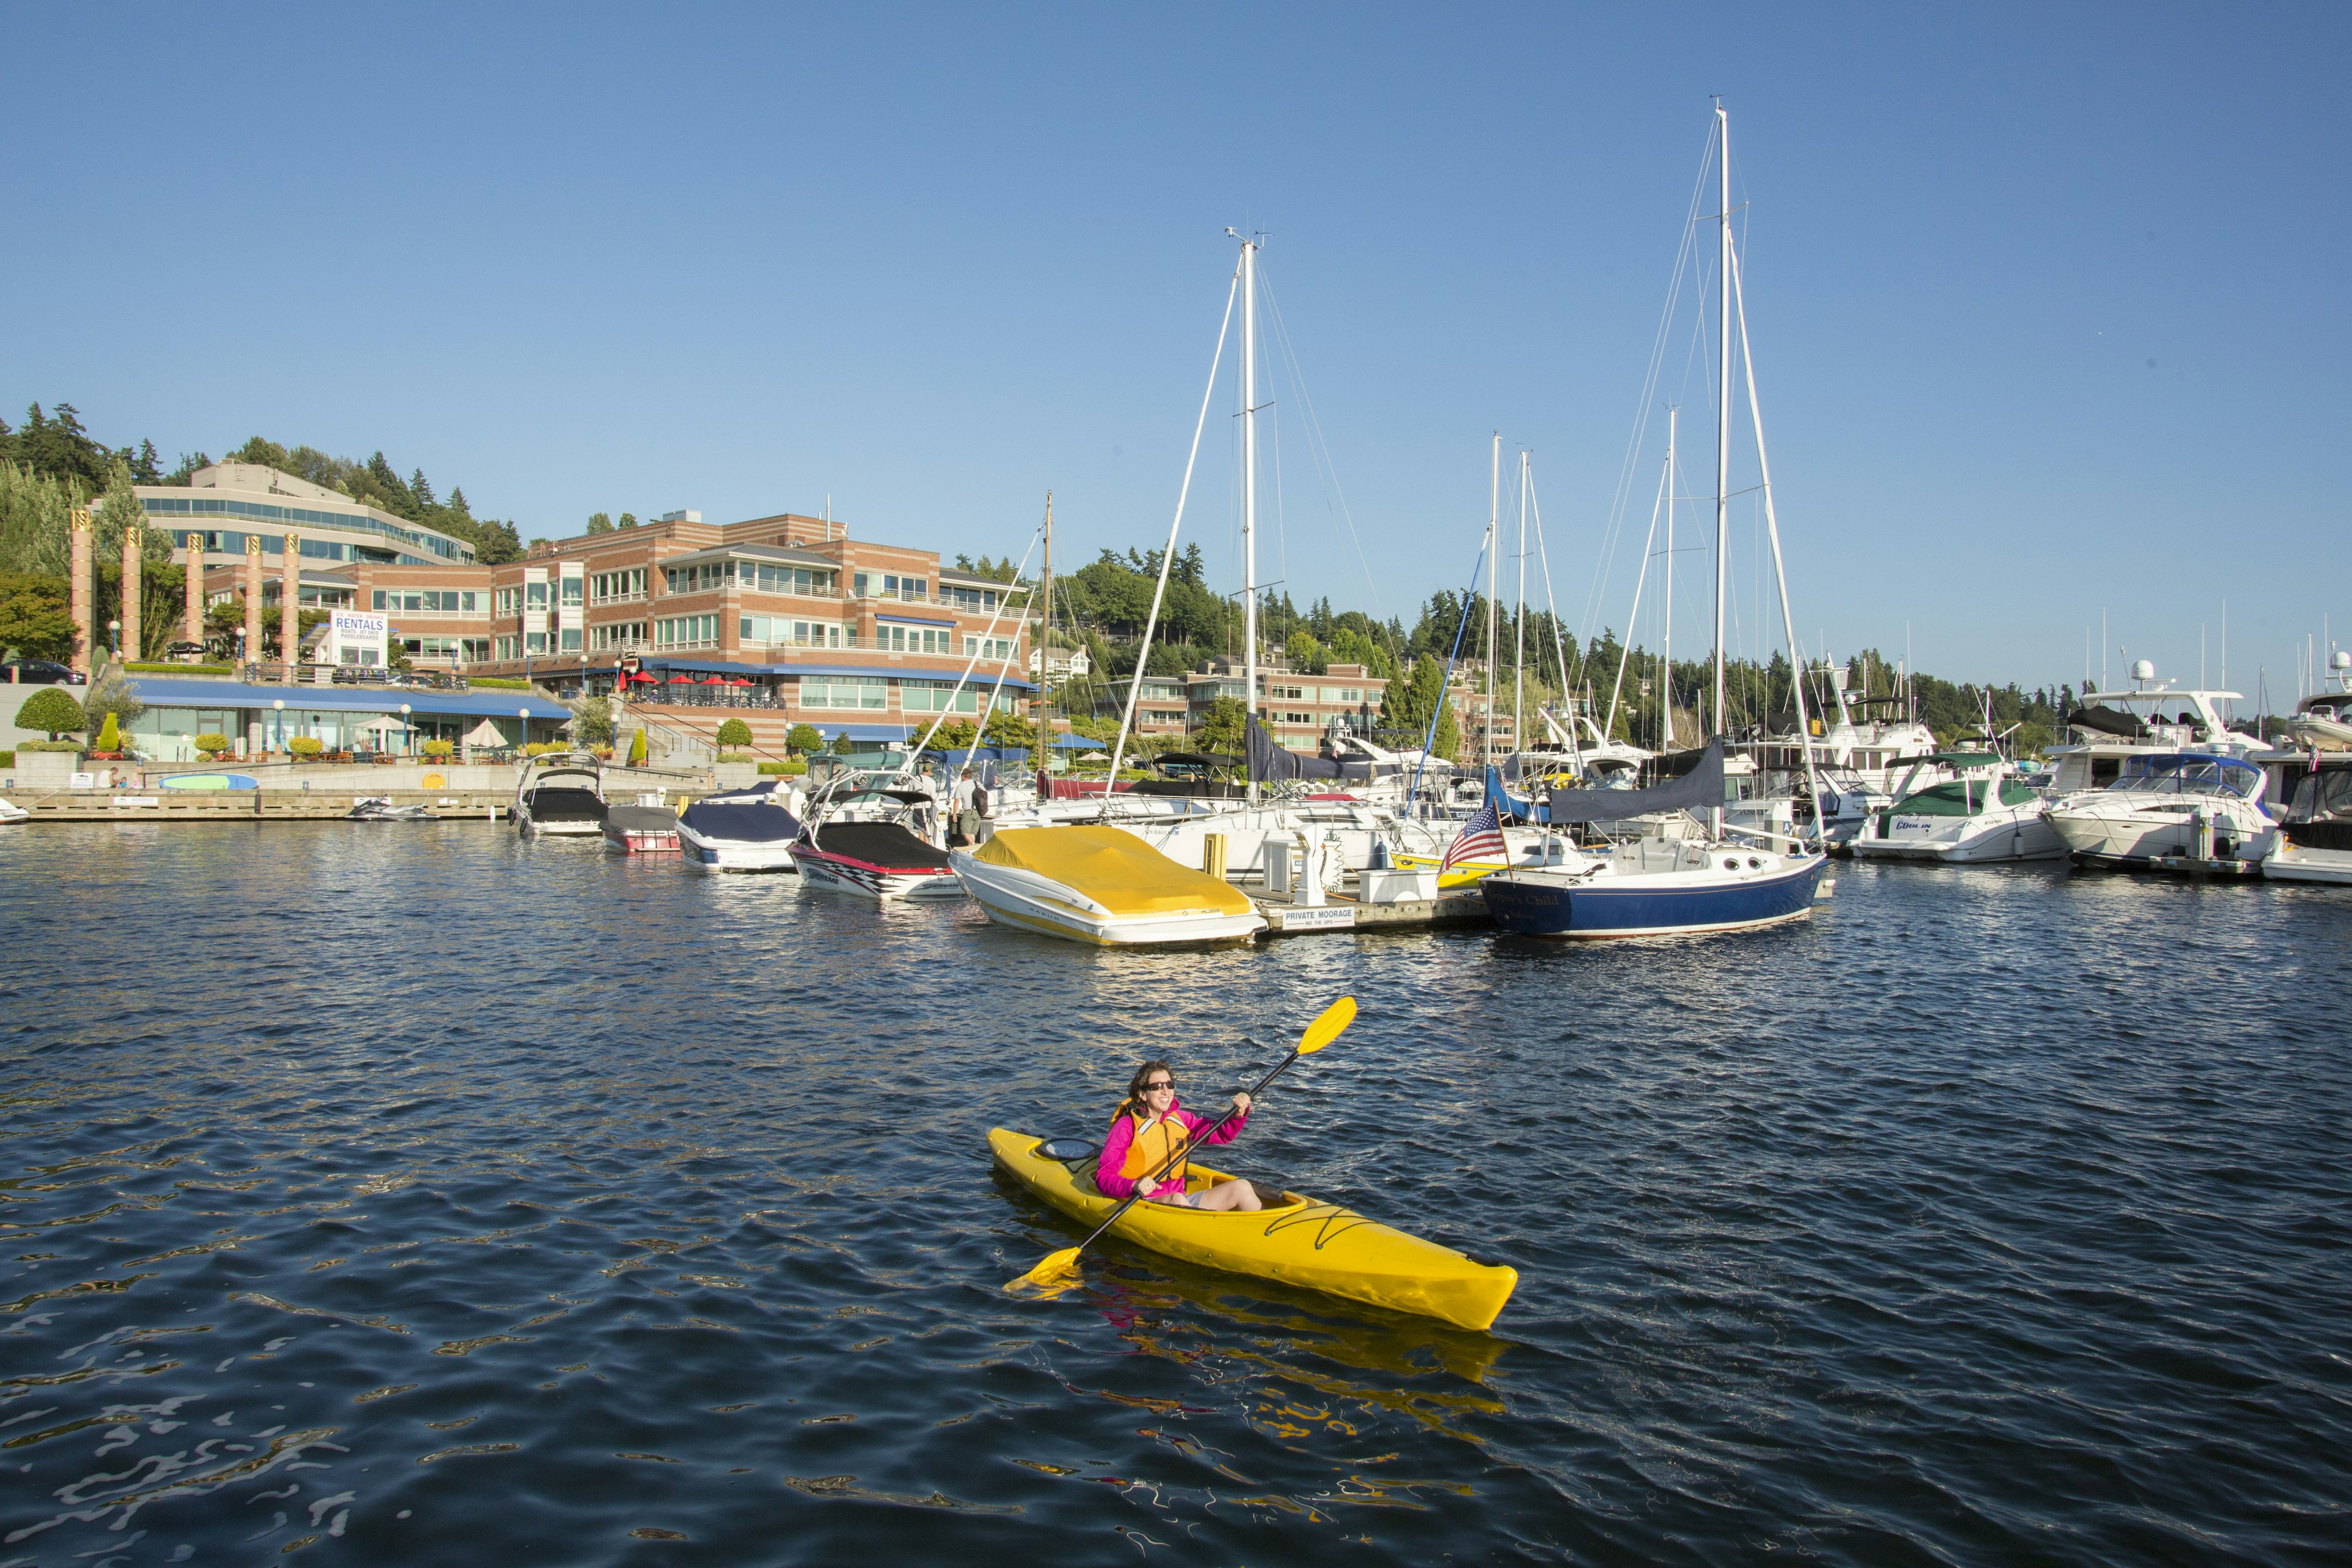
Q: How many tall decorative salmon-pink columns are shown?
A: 5